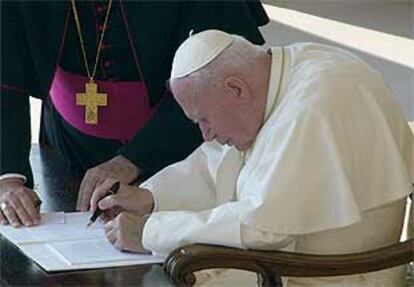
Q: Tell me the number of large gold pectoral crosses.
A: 1